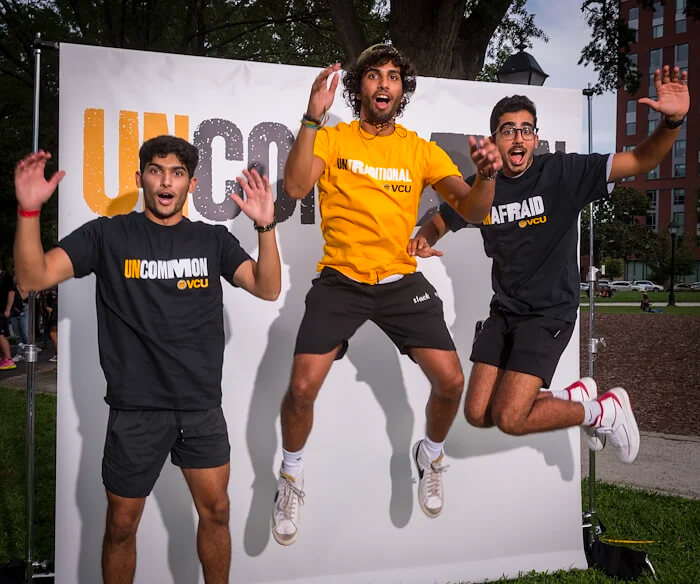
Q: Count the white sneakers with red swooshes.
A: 2